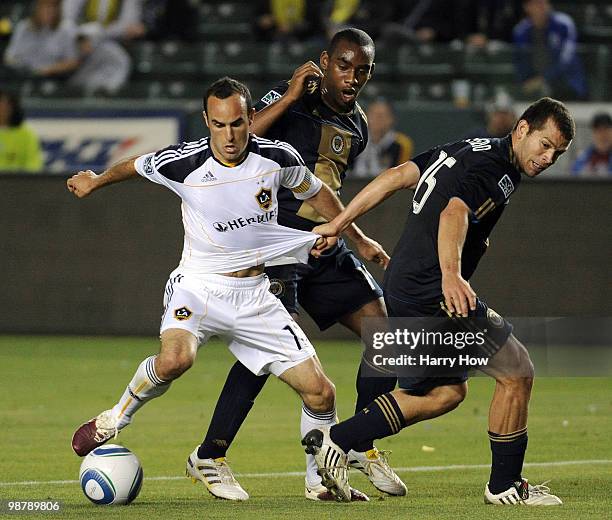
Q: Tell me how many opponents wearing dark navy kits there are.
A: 2